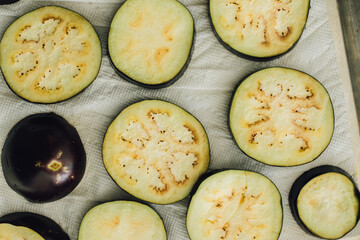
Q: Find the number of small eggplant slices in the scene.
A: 1